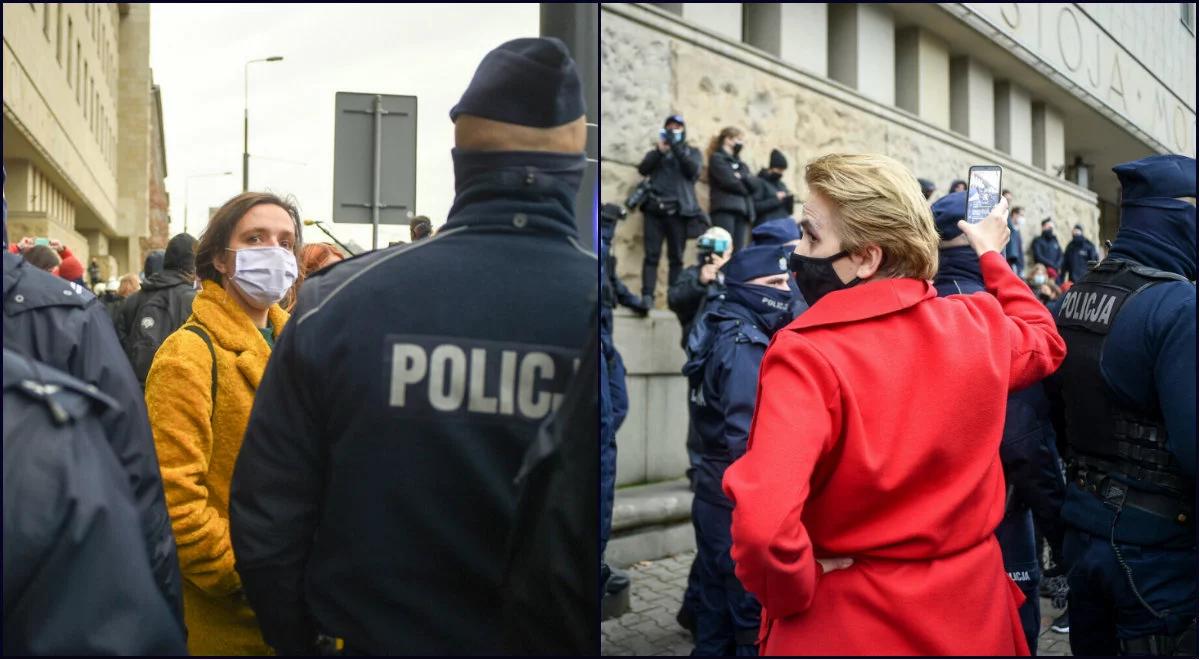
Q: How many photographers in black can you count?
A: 2